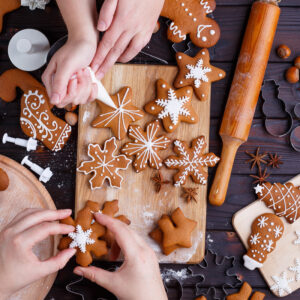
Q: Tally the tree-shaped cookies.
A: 1